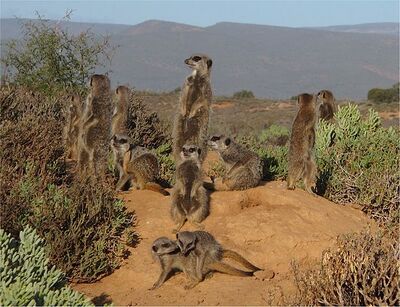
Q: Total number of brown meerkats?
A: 11